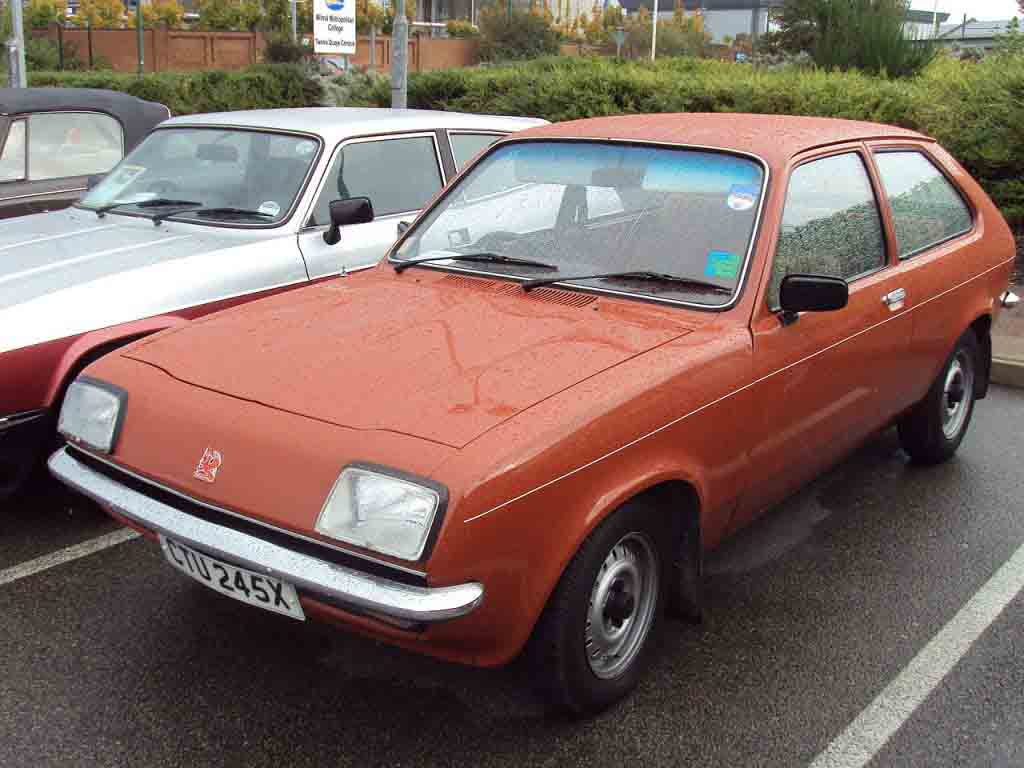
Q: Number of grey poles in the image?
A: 2